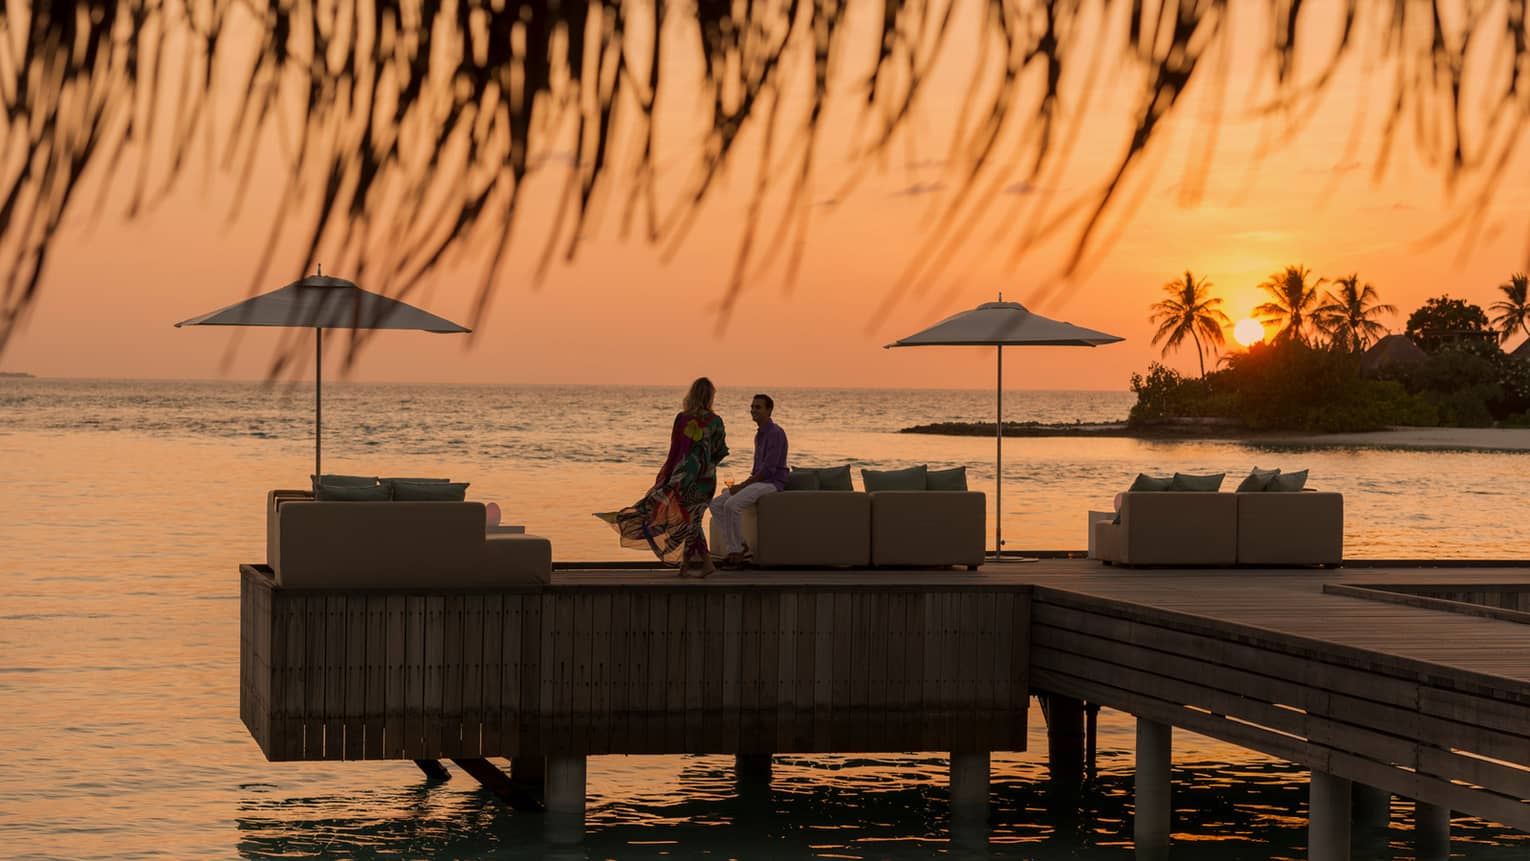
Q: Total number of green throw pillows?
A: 12